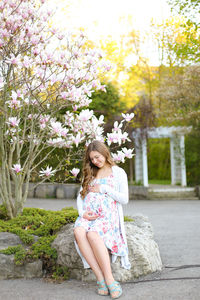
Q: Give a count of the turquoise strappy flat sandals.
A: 2